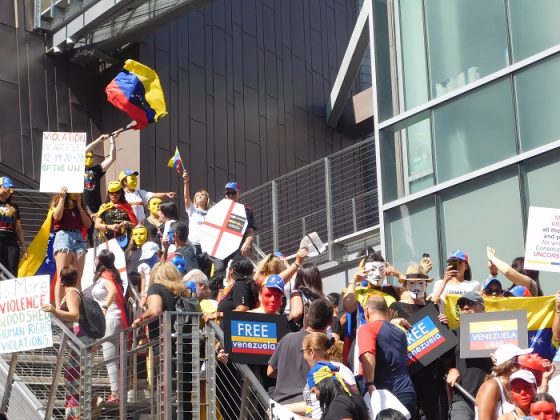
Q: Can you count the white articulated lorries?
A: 0